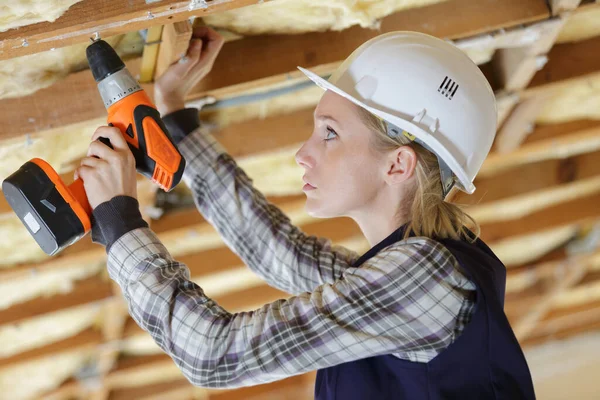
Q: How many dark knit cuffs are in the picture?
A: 2